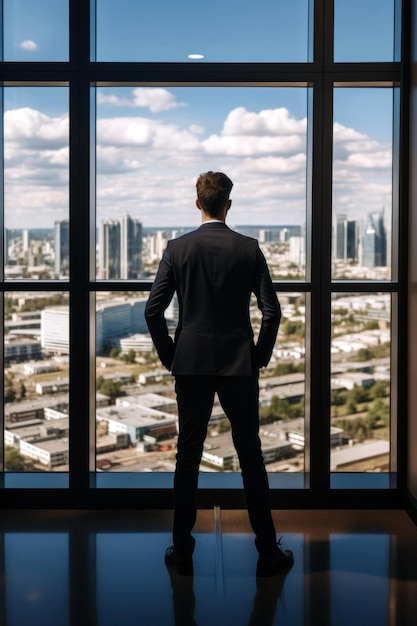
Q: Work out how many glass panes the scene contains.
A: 9